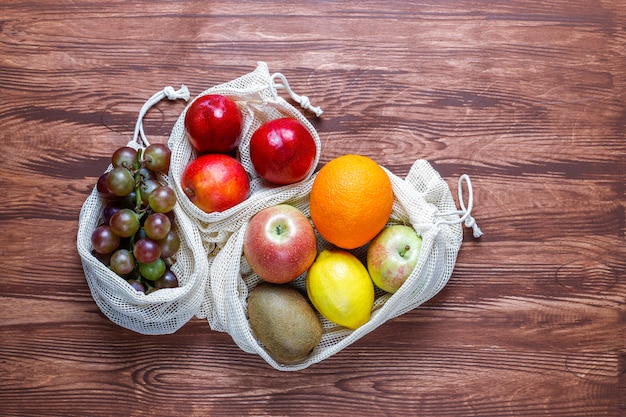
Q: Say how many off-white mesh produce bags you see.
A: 3